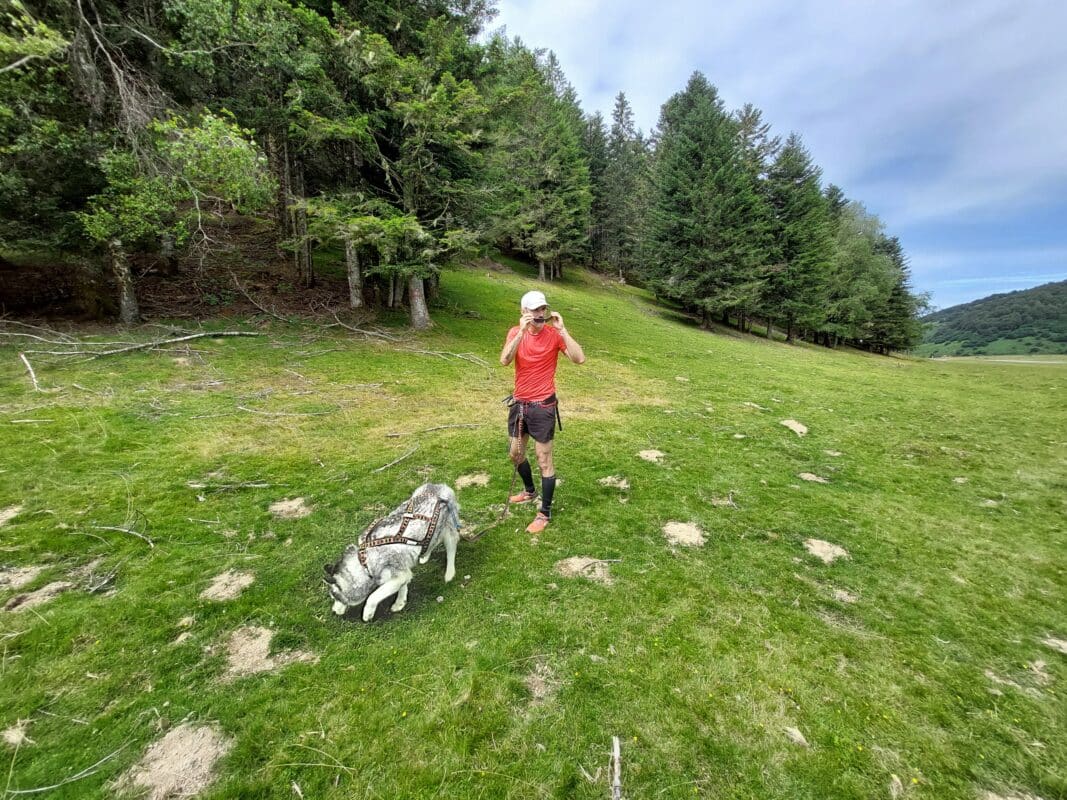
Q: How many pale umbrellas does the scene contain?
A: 0